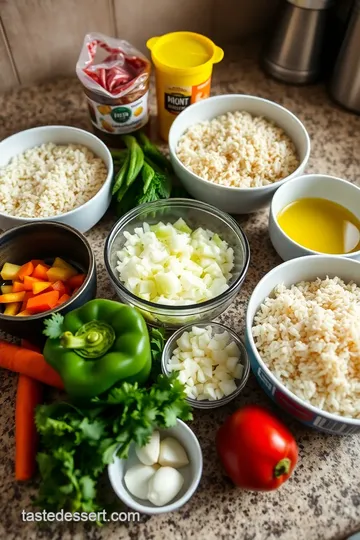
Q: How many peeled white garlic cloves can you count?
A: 4